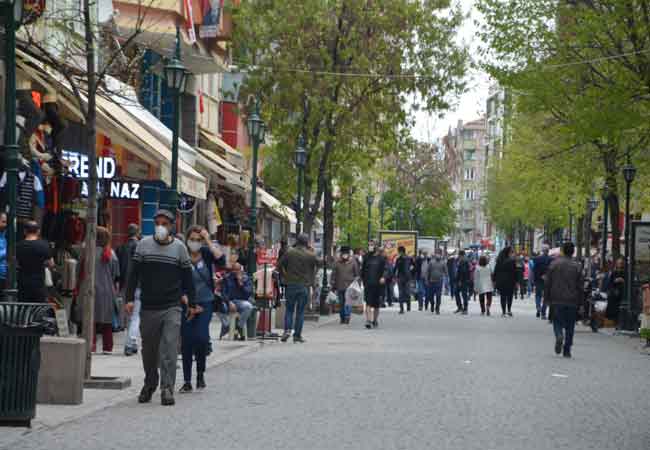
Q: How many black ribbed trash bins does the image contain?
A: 1